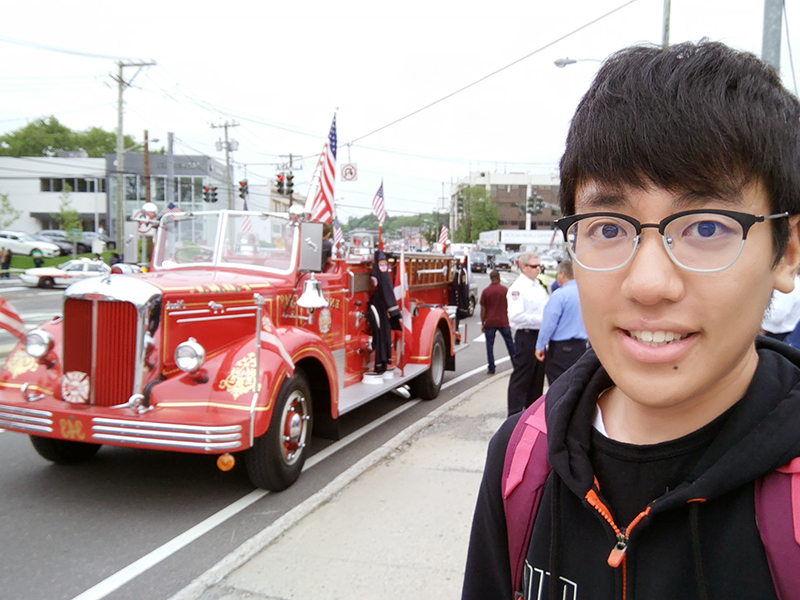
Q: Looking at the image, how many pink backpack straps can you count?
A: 2